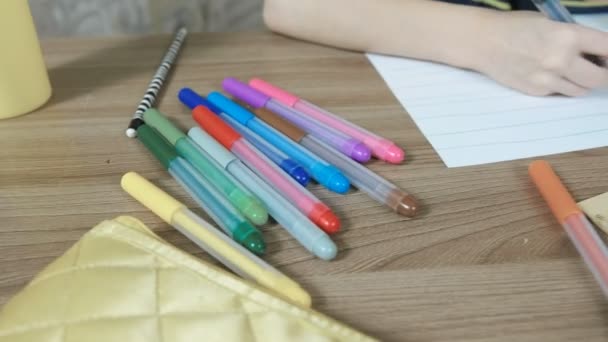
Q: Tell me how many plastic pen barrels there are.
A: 12